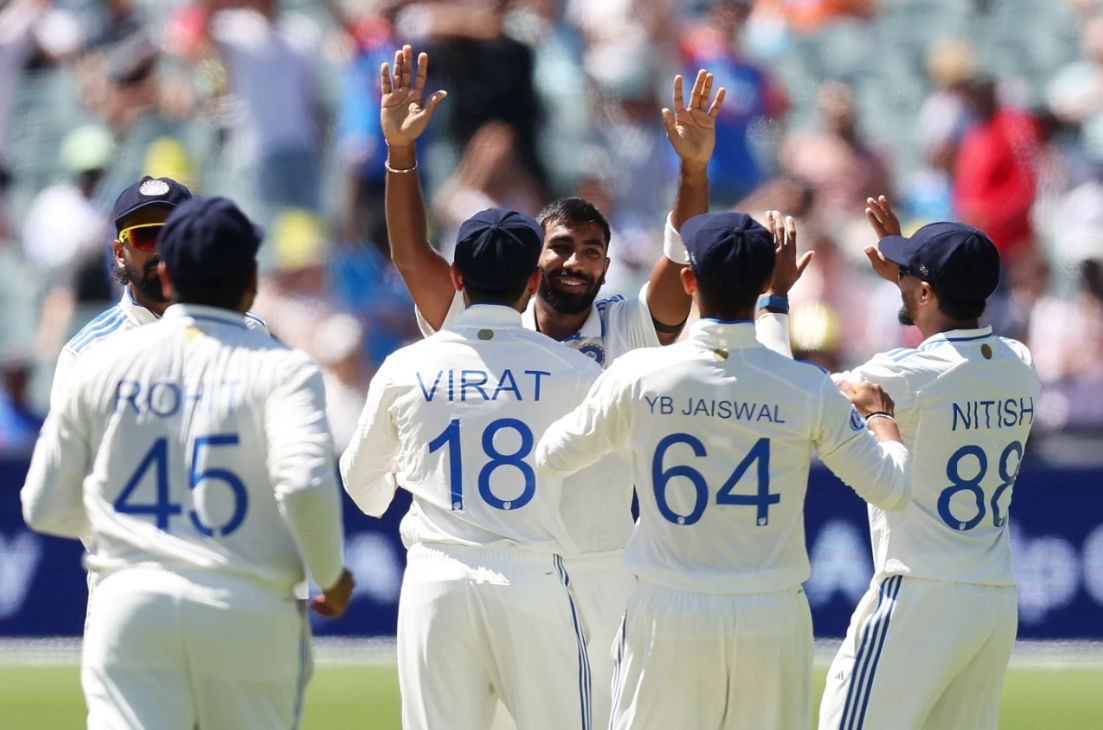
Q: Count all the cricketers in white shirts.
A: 6